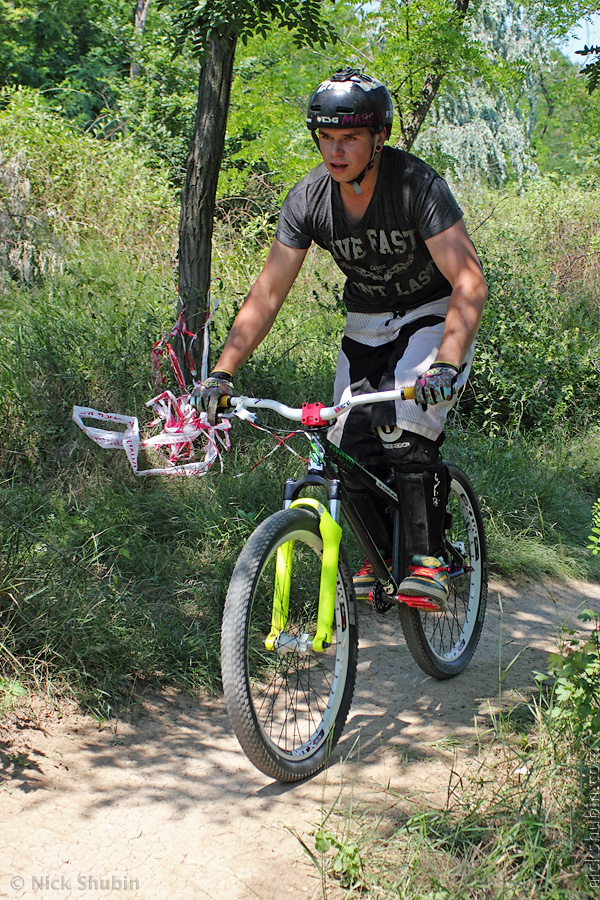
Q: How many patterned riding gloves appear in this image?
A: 2